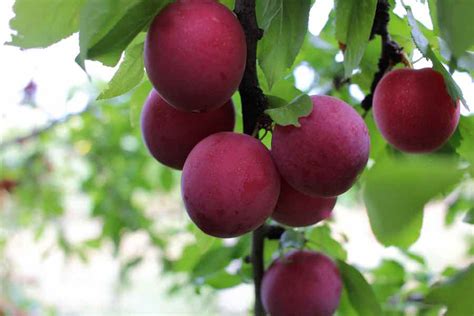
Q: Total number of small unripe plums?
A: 0